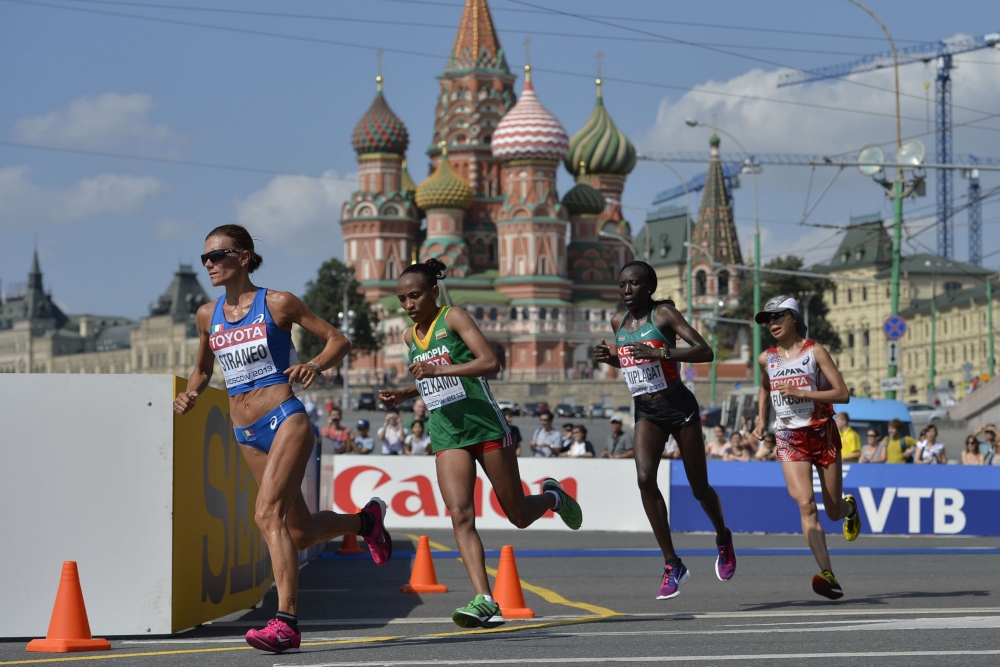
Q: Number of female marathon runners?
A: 4